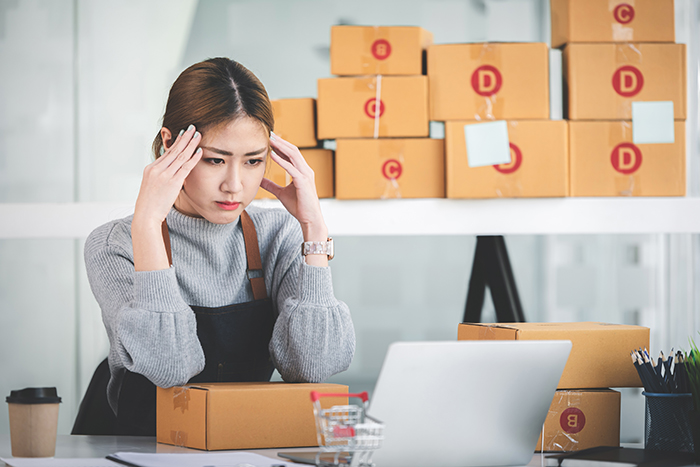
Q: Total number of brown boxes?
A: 13